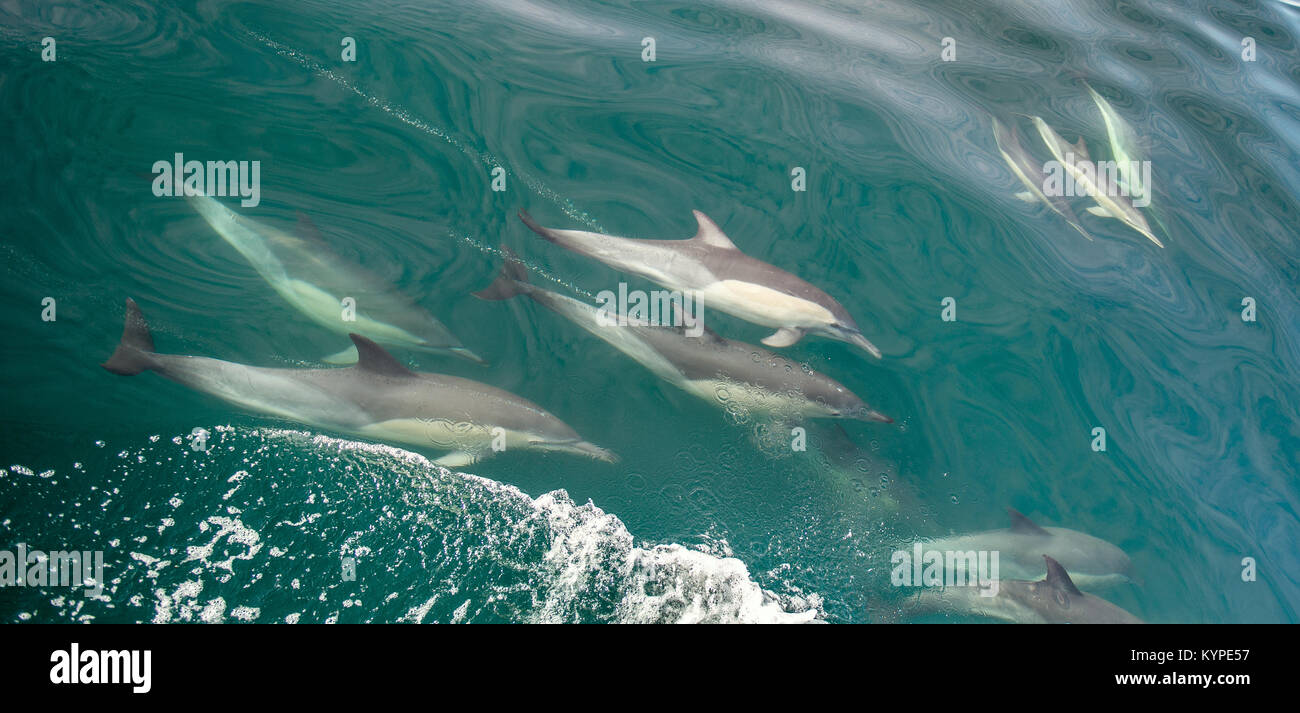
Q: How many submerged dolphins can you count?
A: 10